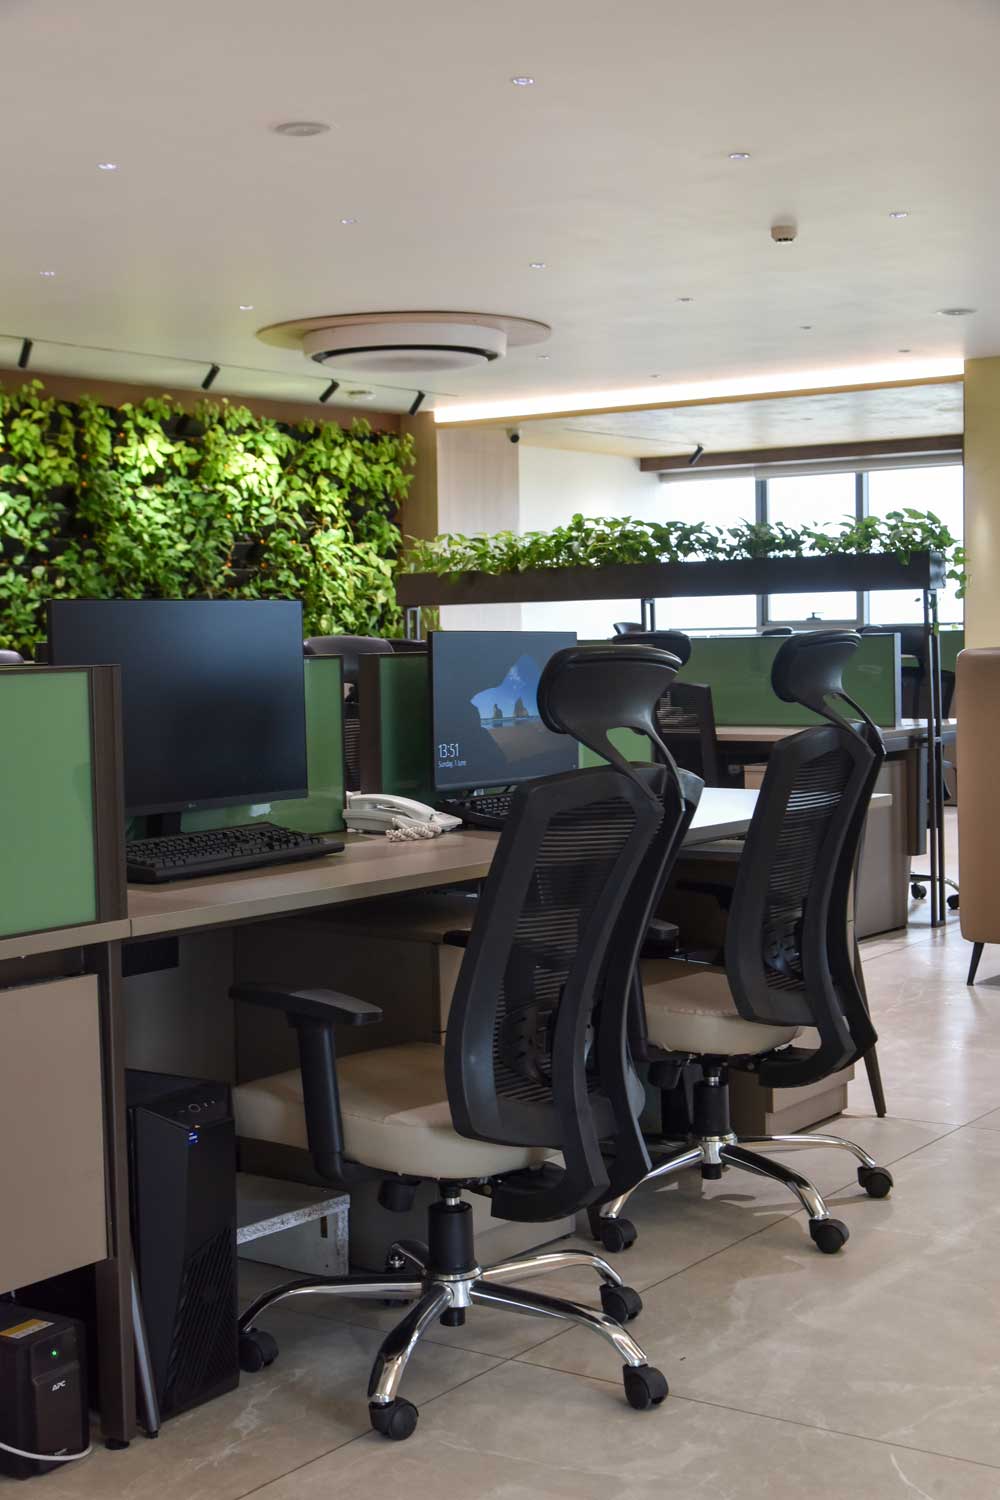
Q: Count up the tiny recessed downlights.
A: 13